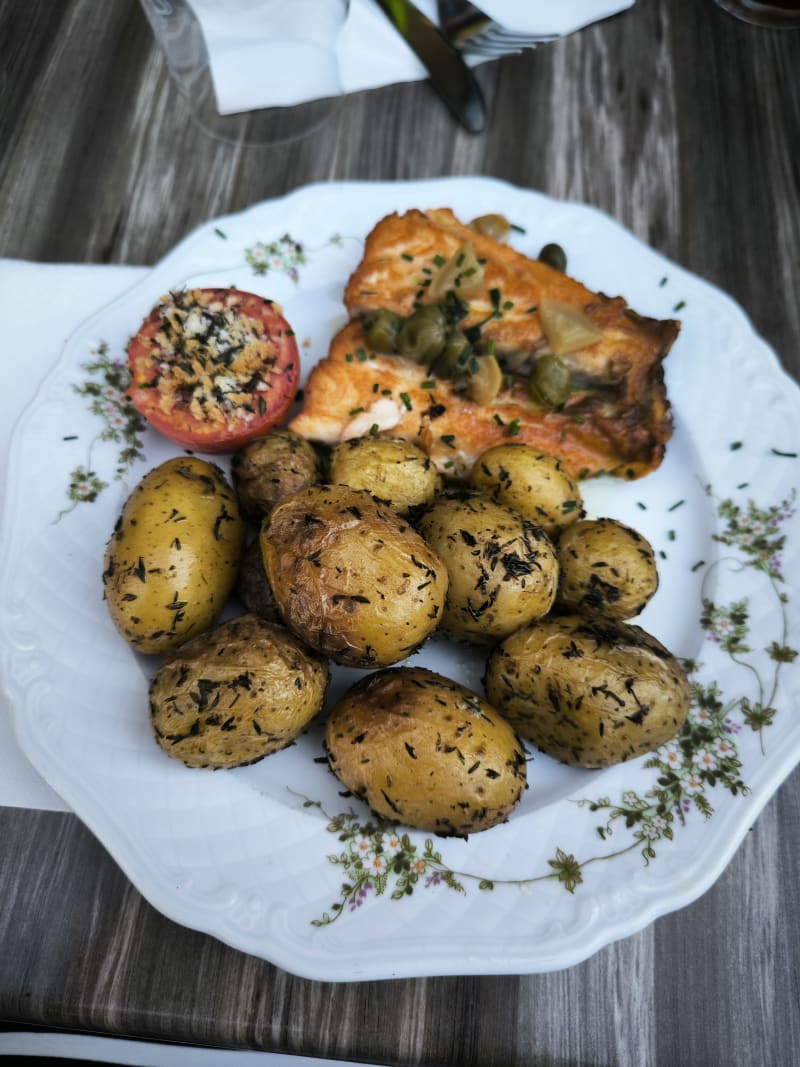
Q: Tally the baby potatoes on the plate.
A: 11